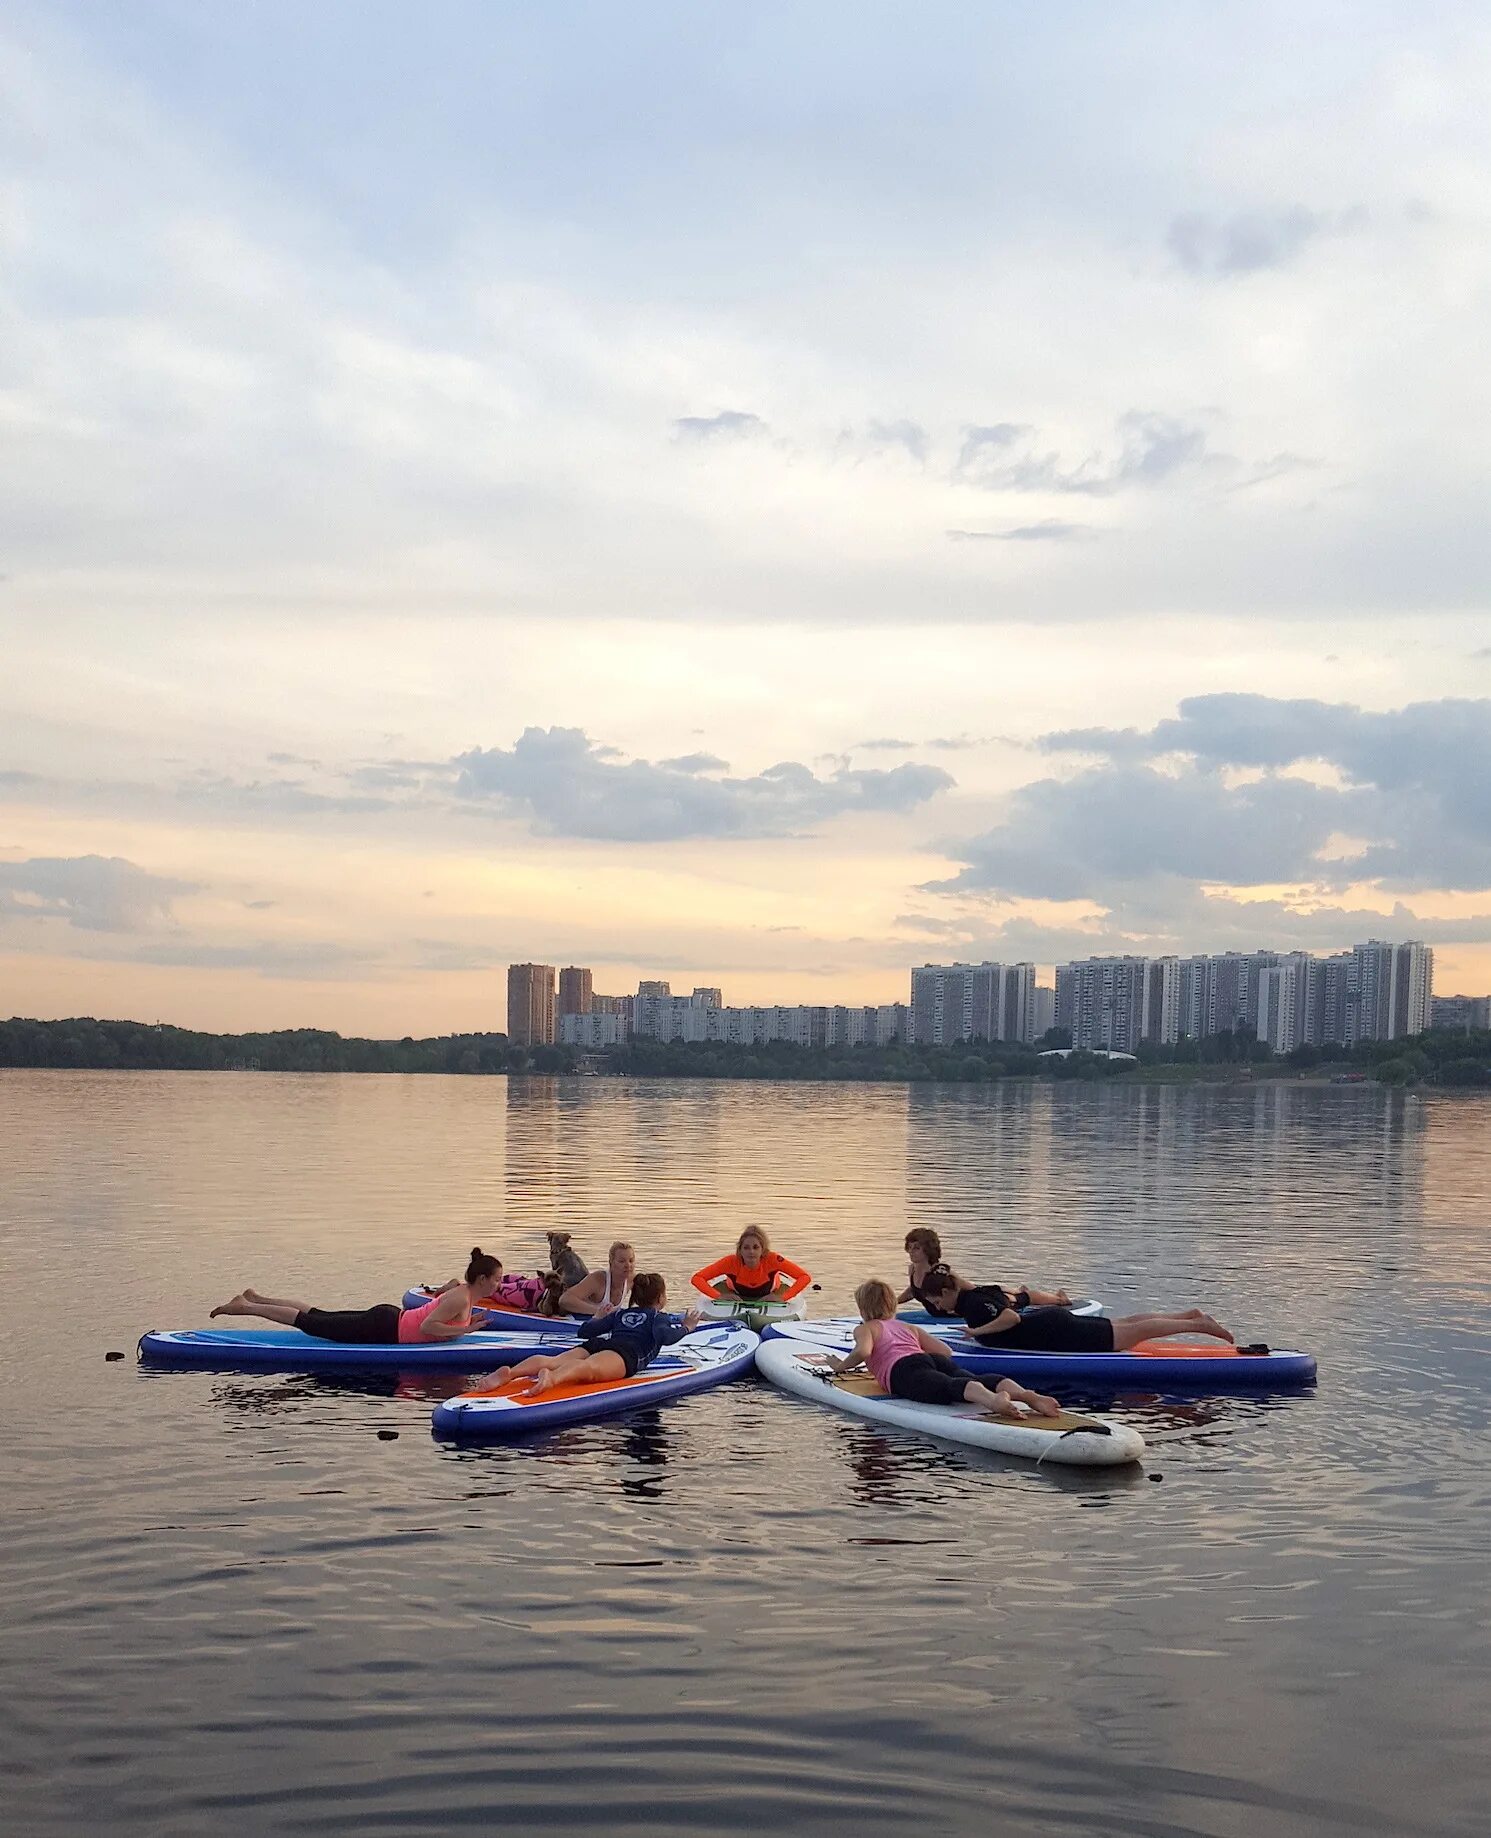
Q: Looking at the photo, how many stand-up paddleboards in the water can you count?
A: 7